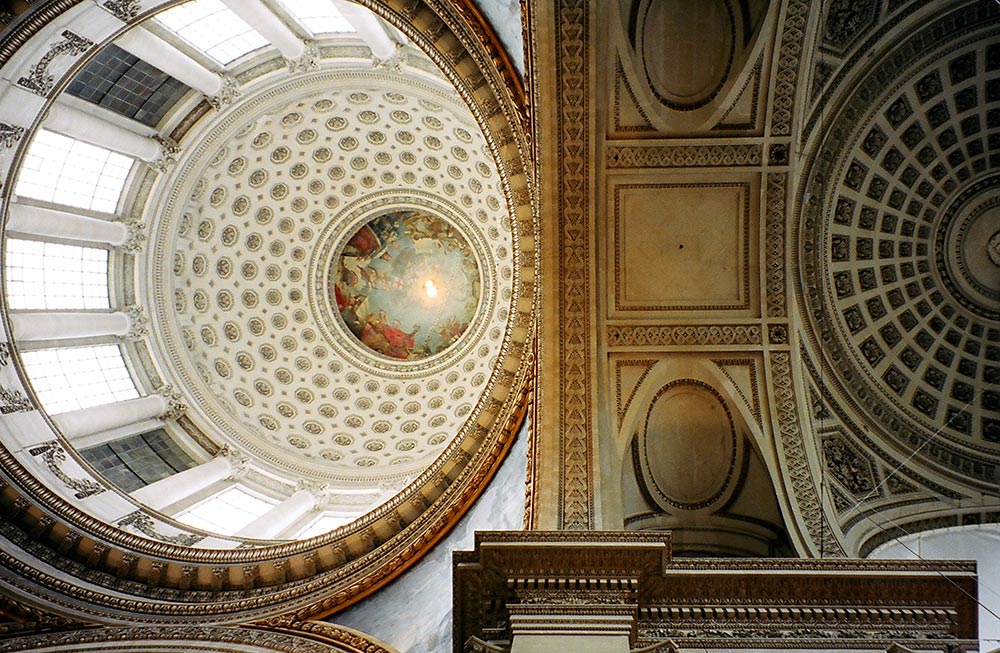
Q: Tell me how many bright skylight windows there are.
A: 7